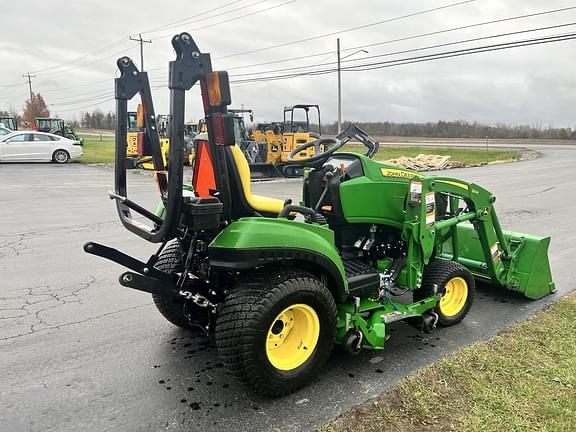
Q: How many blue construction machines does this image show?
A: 0